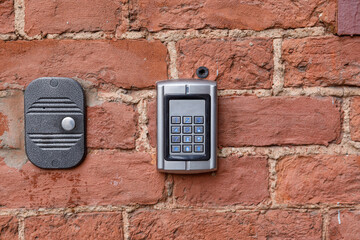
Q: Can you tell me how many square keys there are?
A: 12